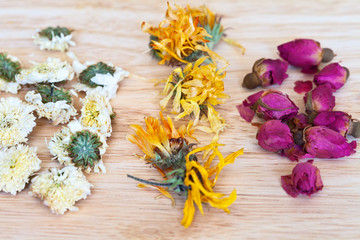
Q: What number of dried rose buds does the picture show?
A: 9